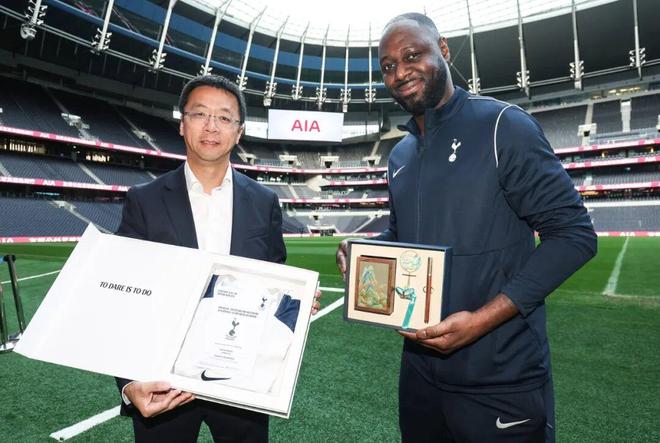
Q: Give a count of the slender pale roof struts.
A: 14